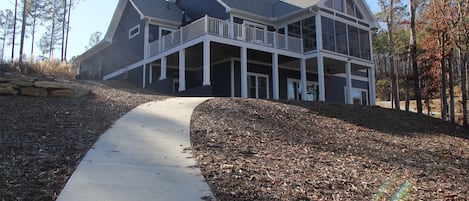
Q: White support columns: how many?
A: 9